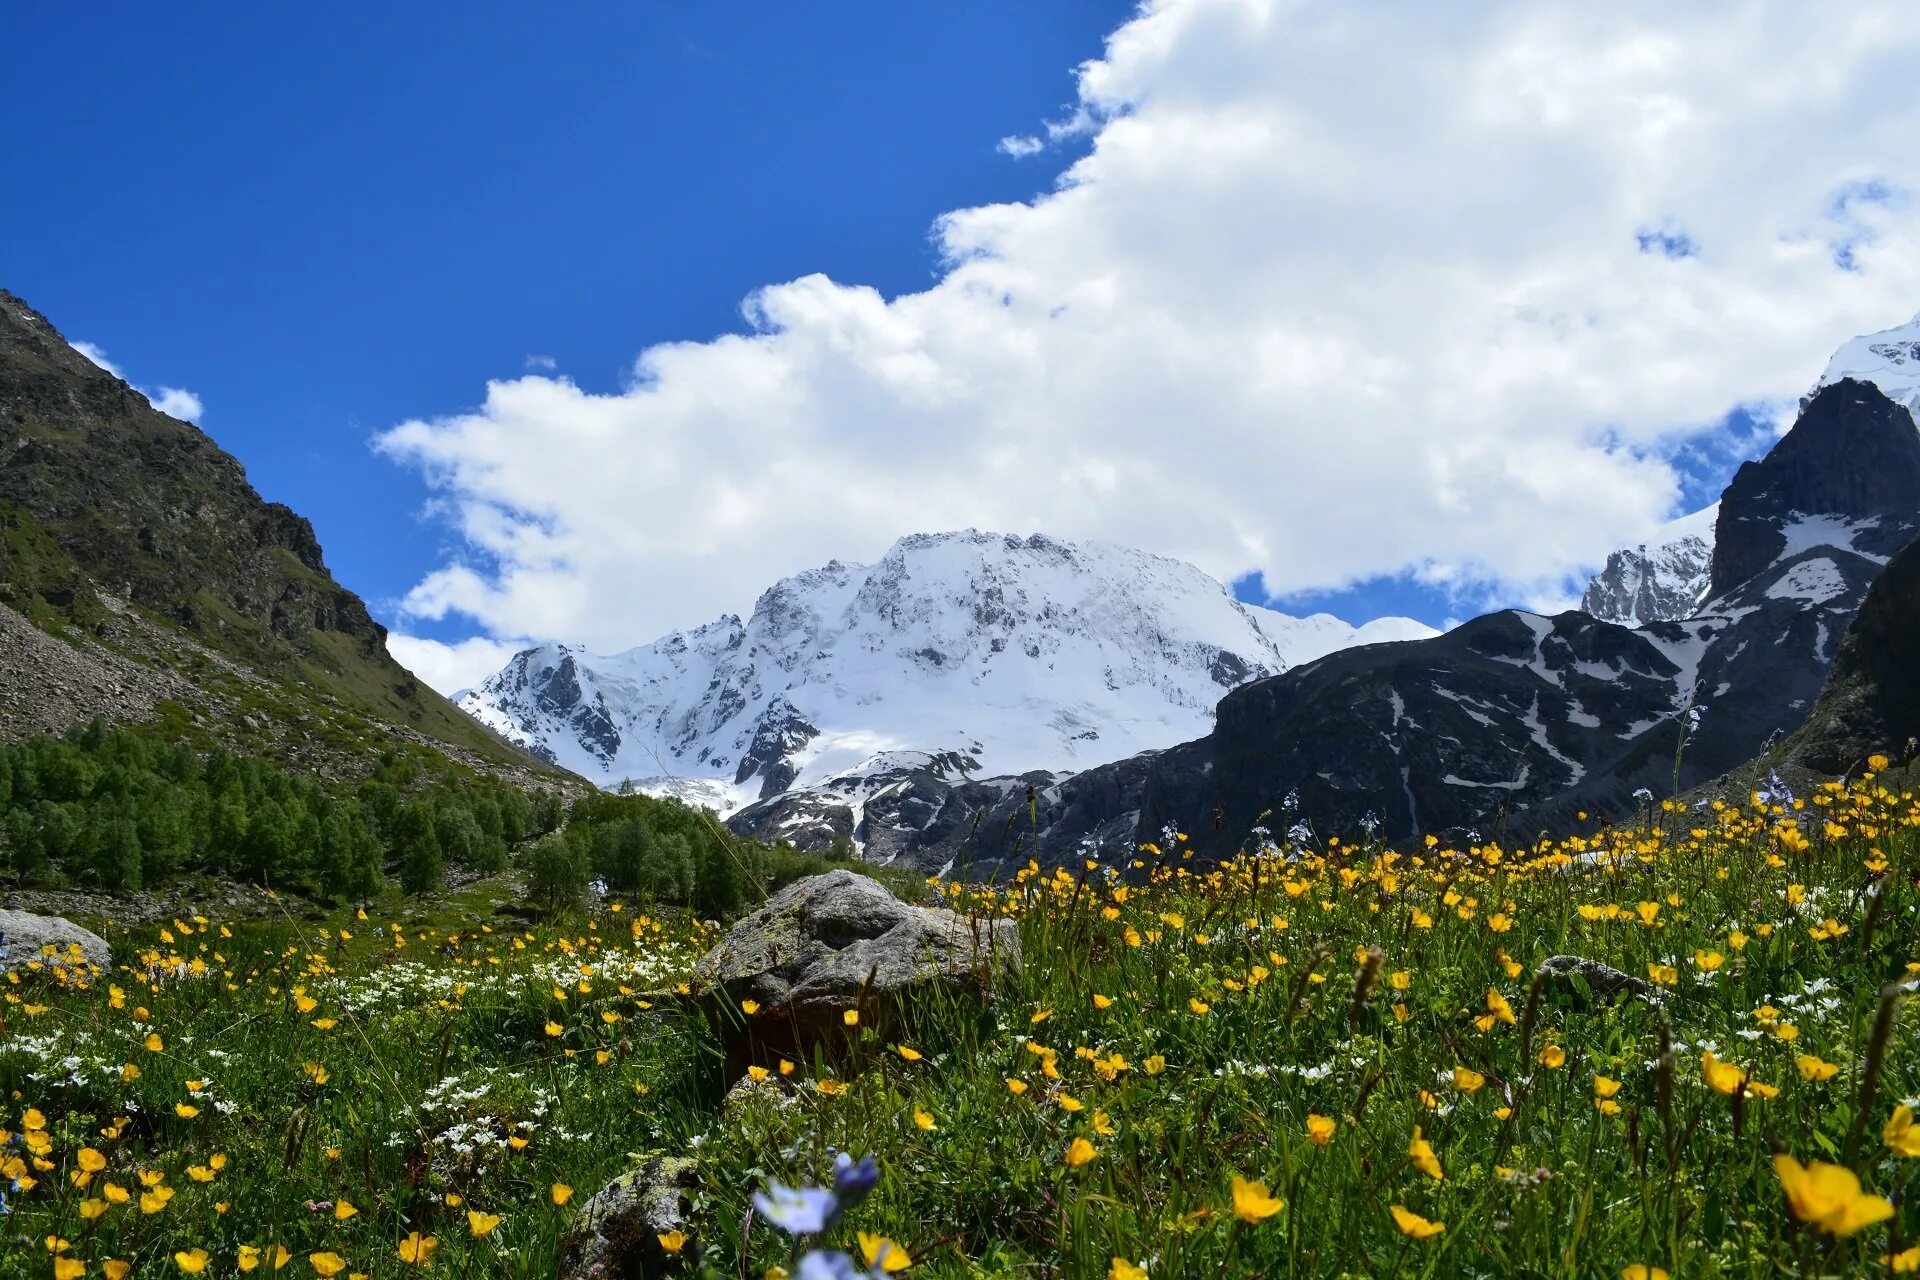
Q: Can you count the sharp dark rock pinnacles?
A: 1